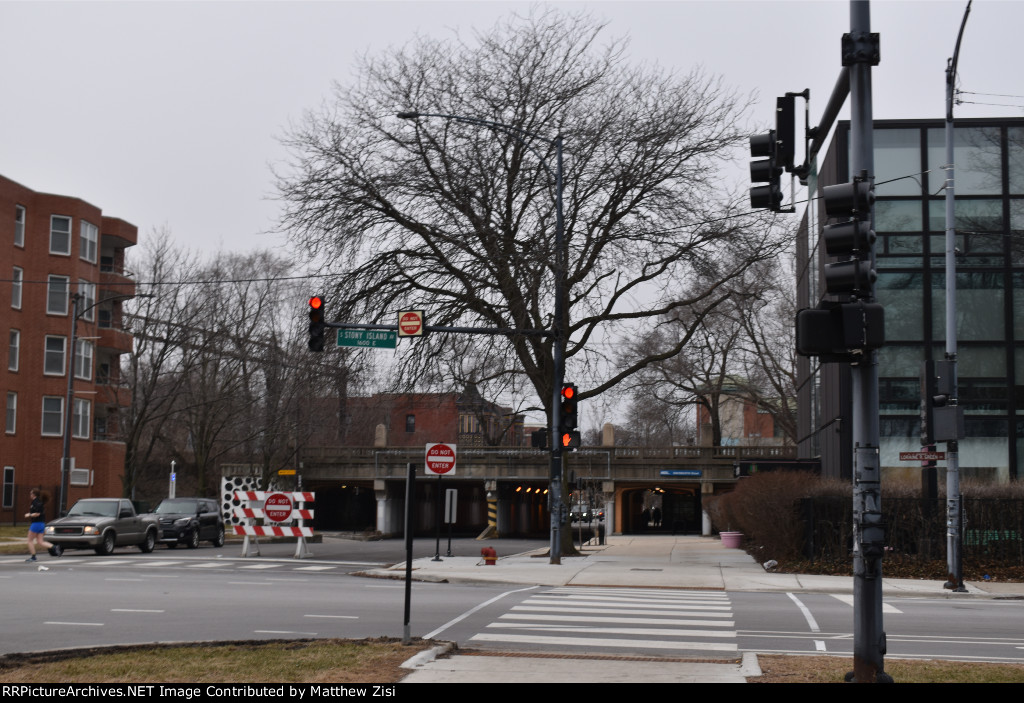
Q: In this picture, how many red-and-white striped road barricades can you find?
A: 1